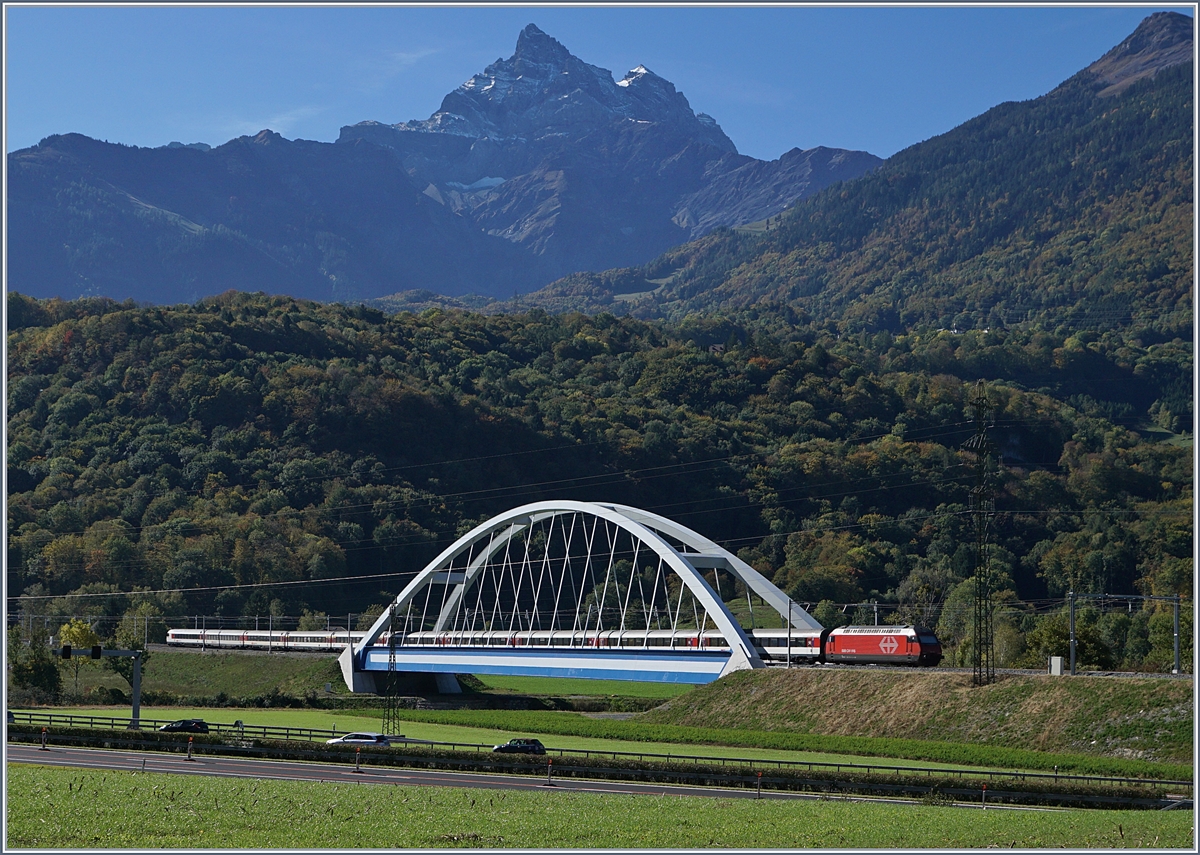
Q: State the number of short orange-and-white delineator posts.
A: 6